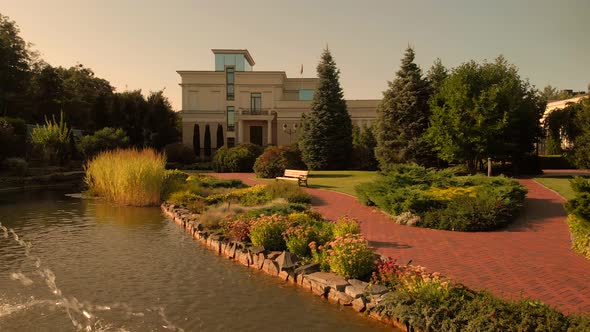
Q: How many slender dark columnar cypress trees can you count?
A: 3